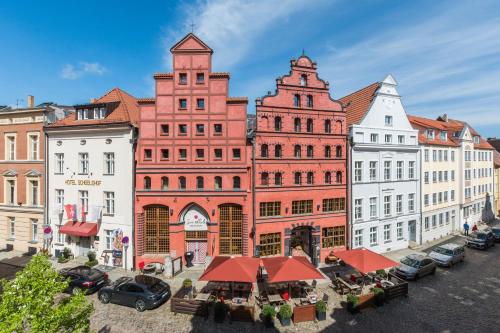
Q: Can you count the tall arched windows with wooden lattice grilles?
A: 2